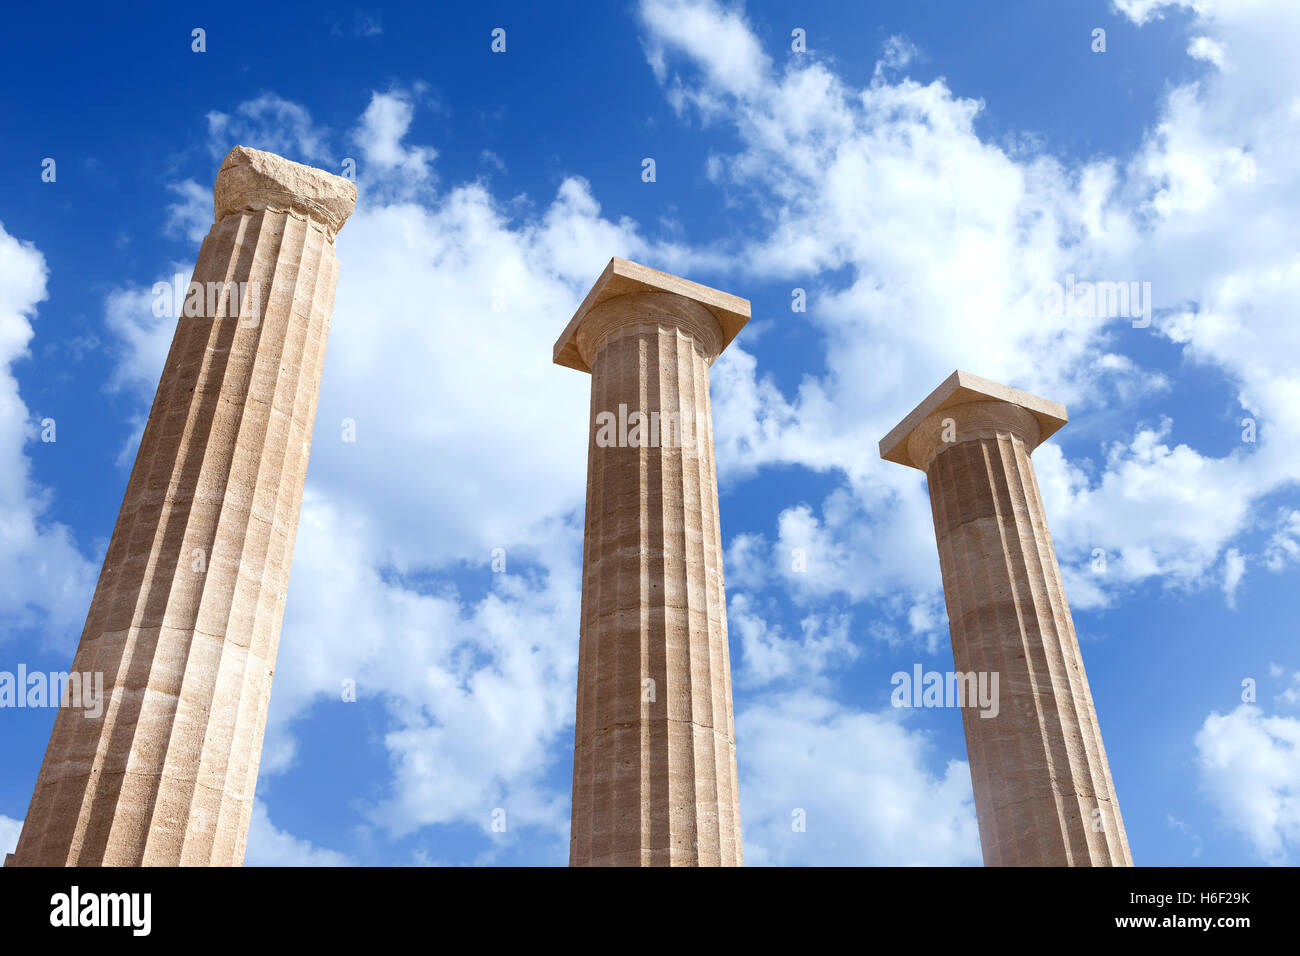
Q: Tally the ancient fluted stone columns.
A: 3